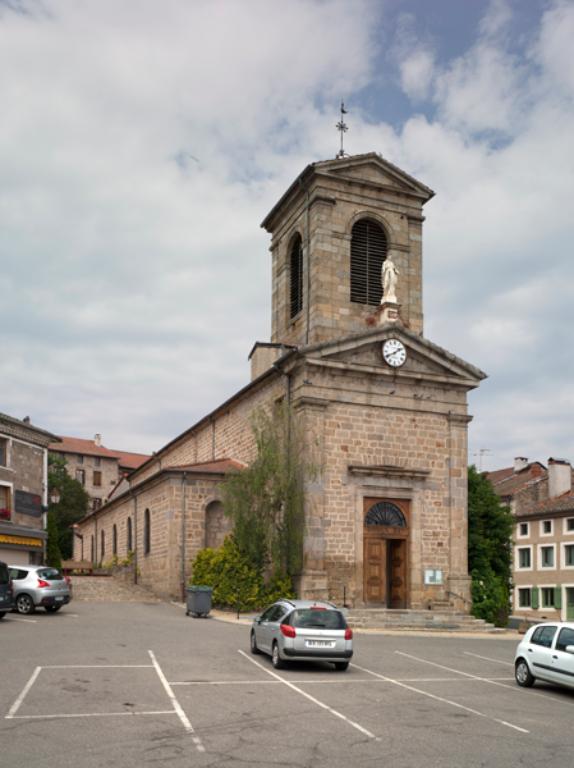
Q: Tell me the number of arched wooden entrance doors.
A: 1